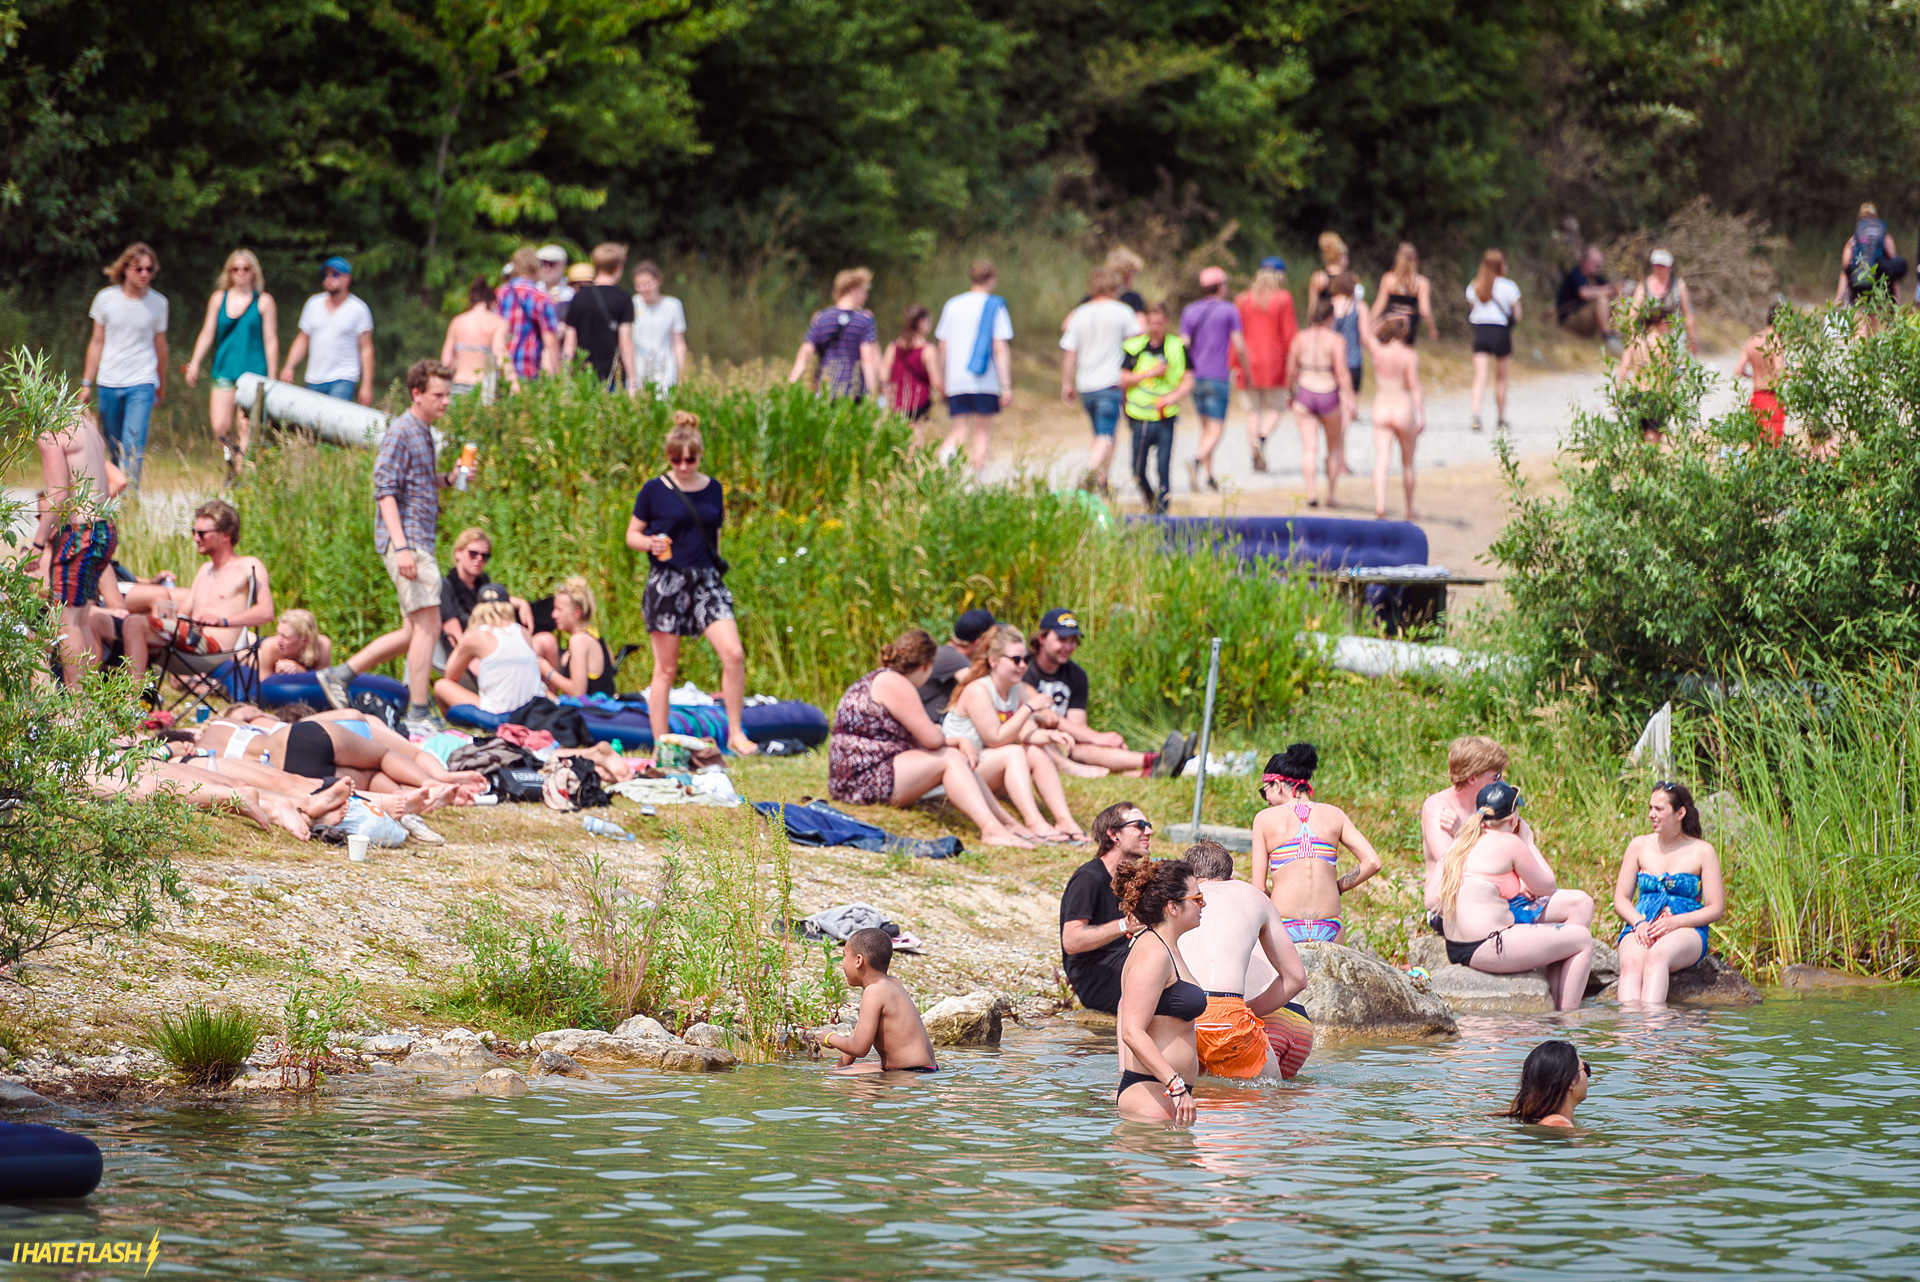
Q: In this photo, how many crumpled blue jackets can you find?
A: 1